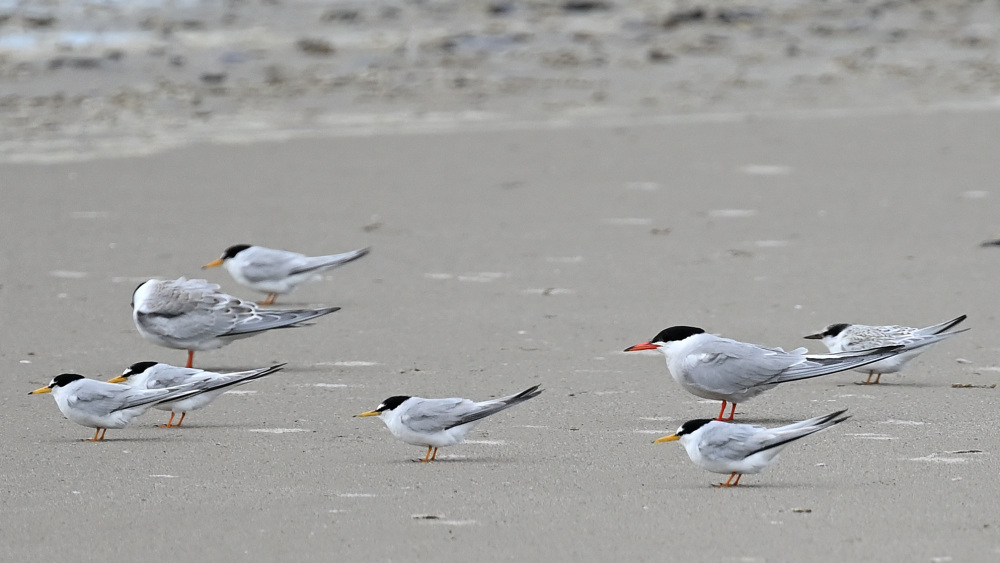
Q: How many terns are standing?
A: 8